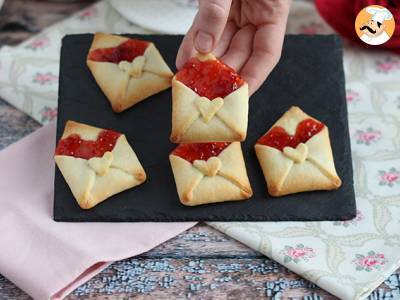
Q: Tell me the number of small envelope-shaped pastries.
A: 5